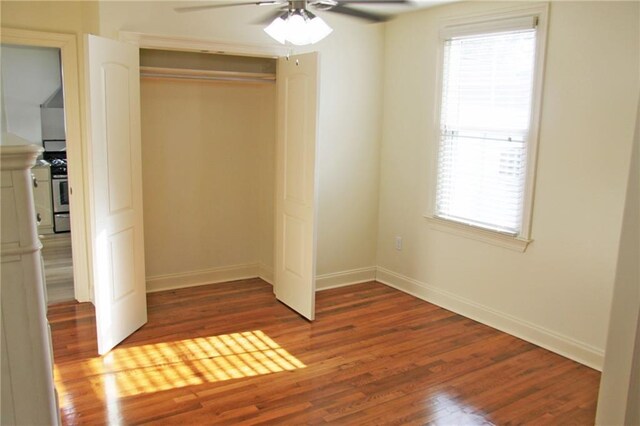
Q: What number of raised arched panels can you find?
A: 2